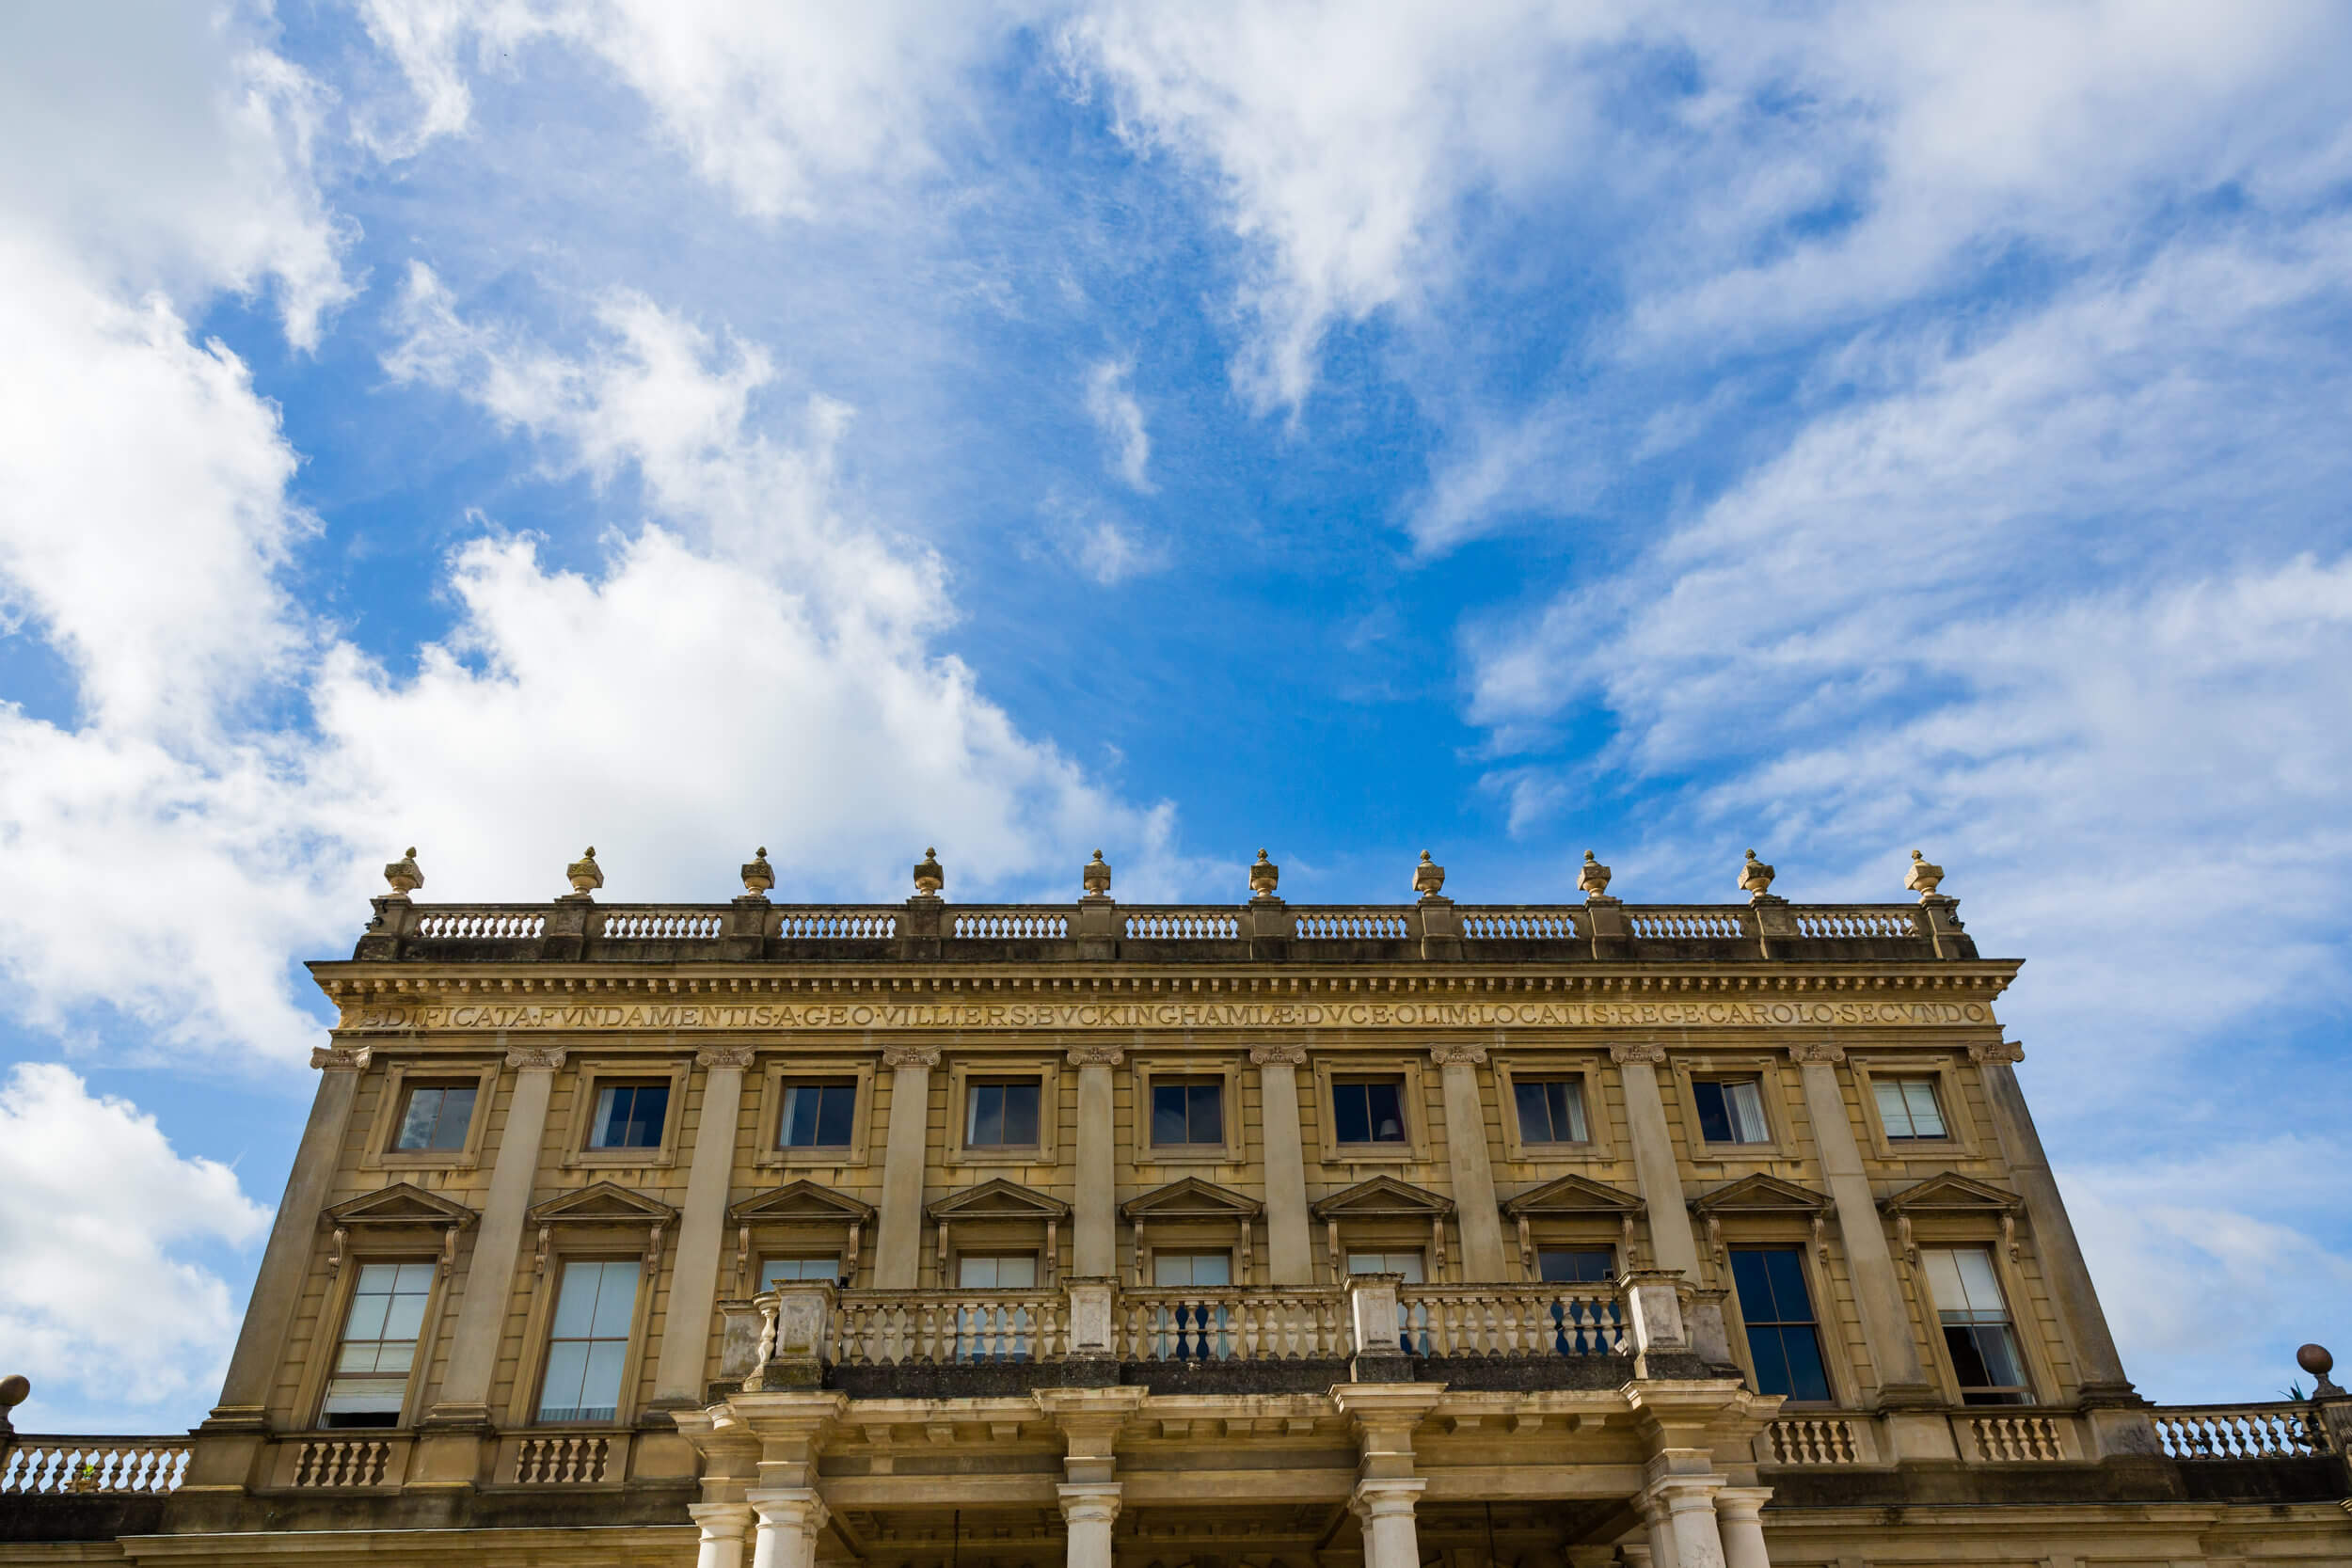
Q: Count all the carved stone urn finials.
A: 10